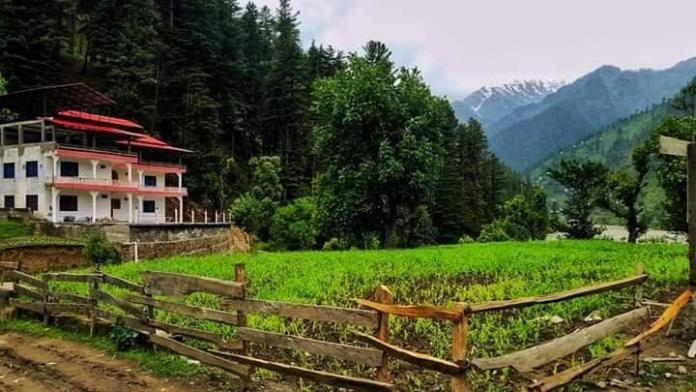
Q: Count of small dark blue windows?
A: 8